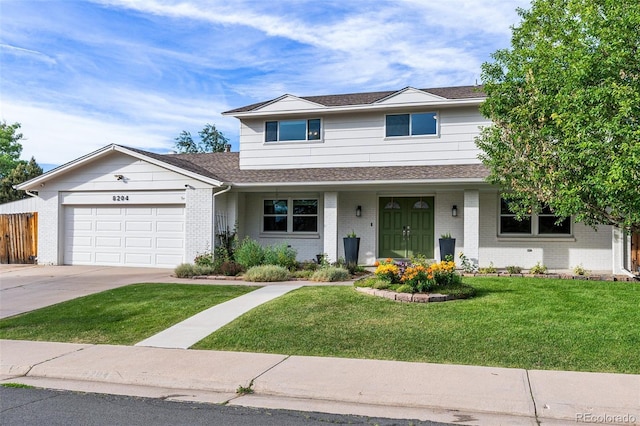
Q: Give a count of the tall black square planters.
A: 2